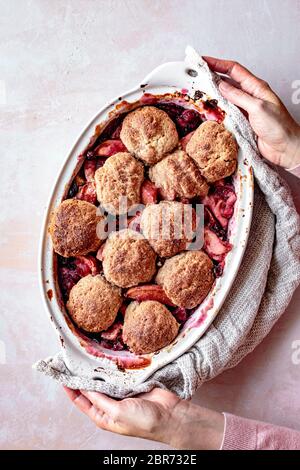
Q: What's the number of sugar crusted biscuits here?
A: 10